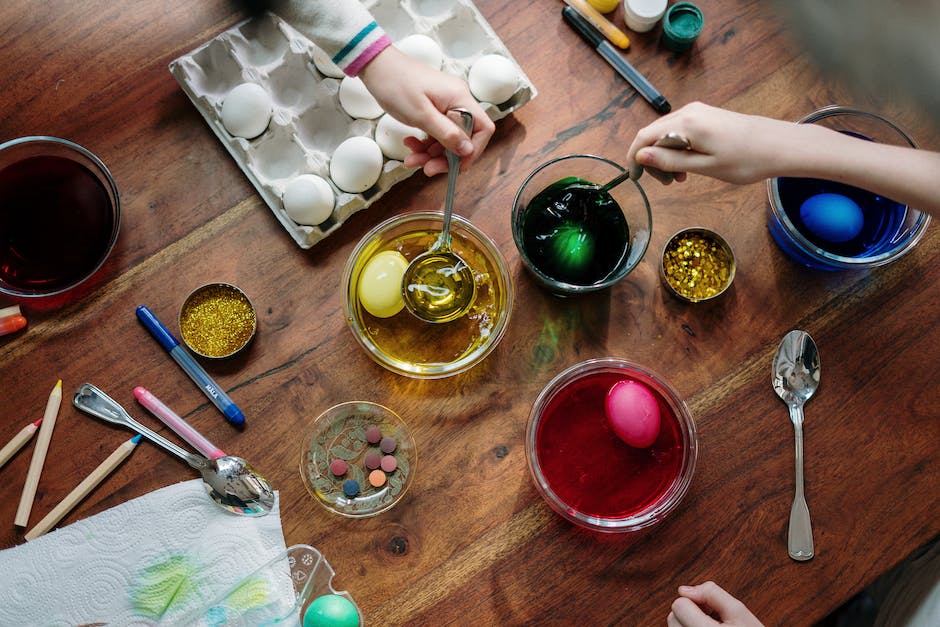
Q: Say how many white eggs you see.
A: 8